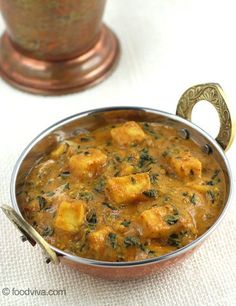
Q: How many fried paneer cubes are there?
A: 7